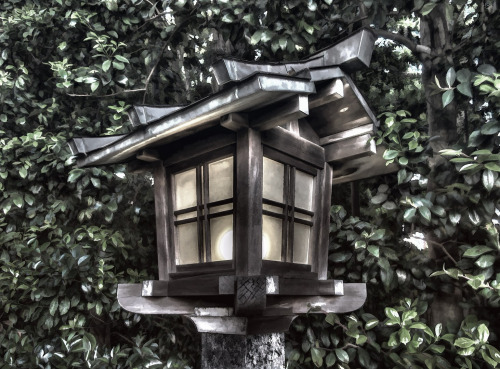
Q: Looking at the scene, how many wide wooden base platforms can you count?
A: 1